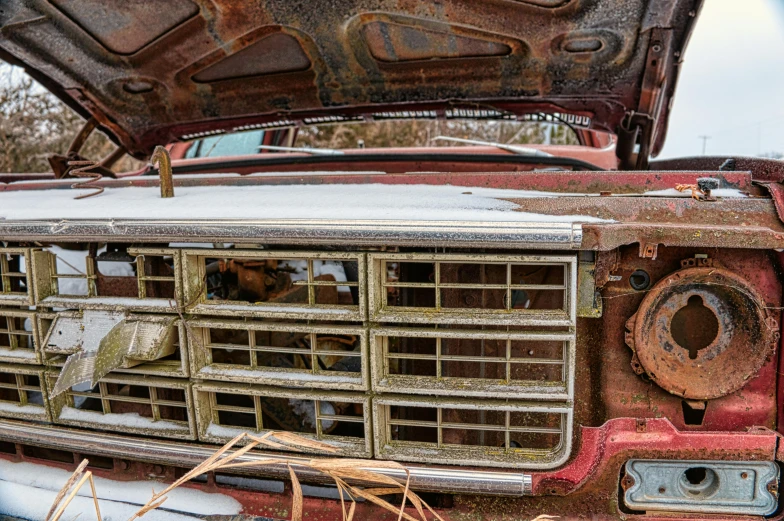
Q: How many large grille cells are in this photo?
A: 12